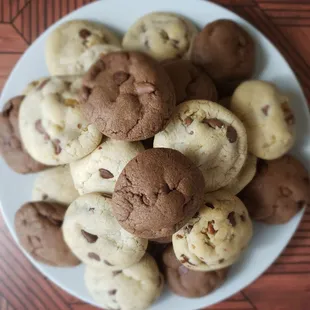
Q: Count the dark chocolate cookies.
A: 8